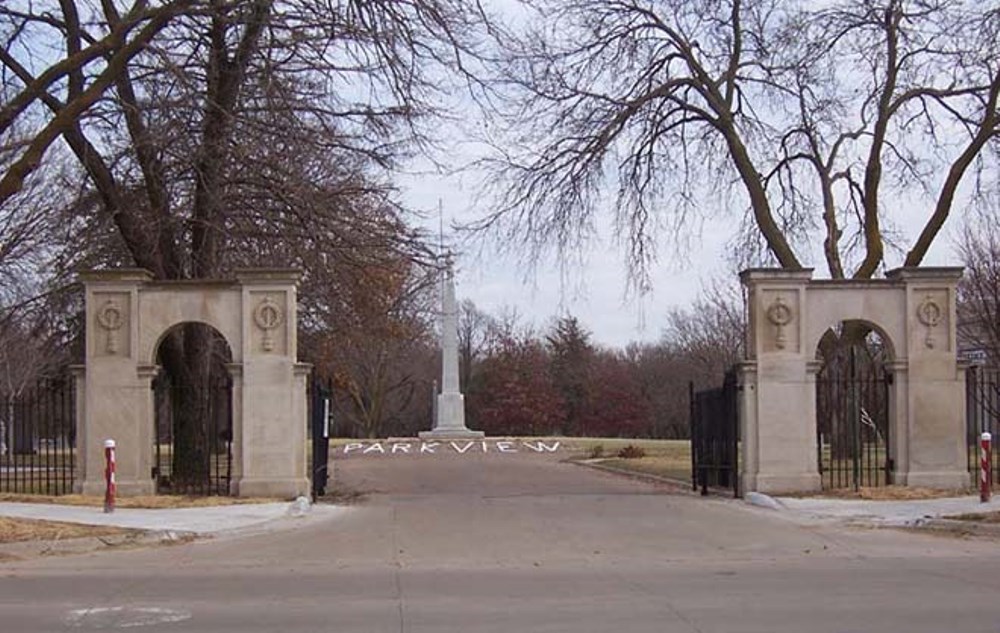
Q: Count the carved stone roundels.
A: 4